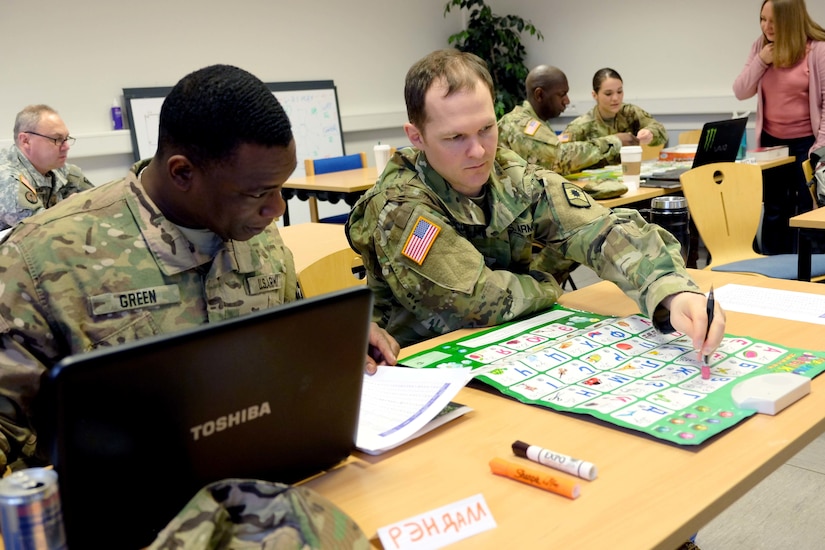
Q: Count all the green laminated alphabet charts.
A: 1